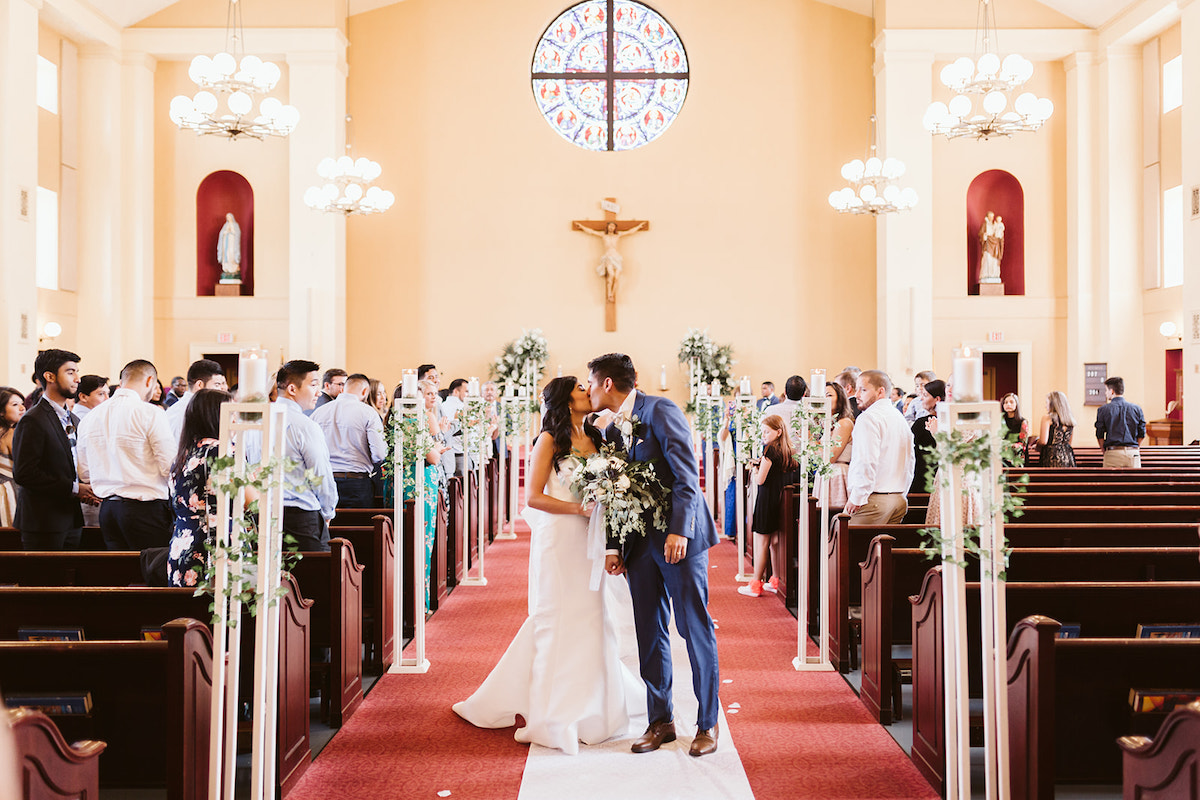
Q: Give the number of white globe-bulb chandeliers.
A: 4